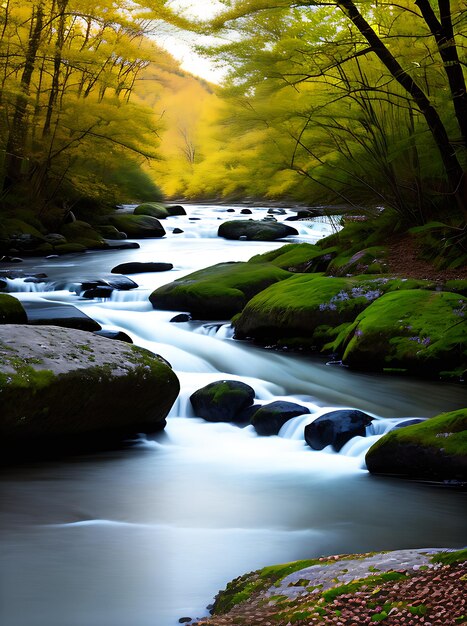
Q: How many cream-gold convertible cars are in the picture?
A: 0